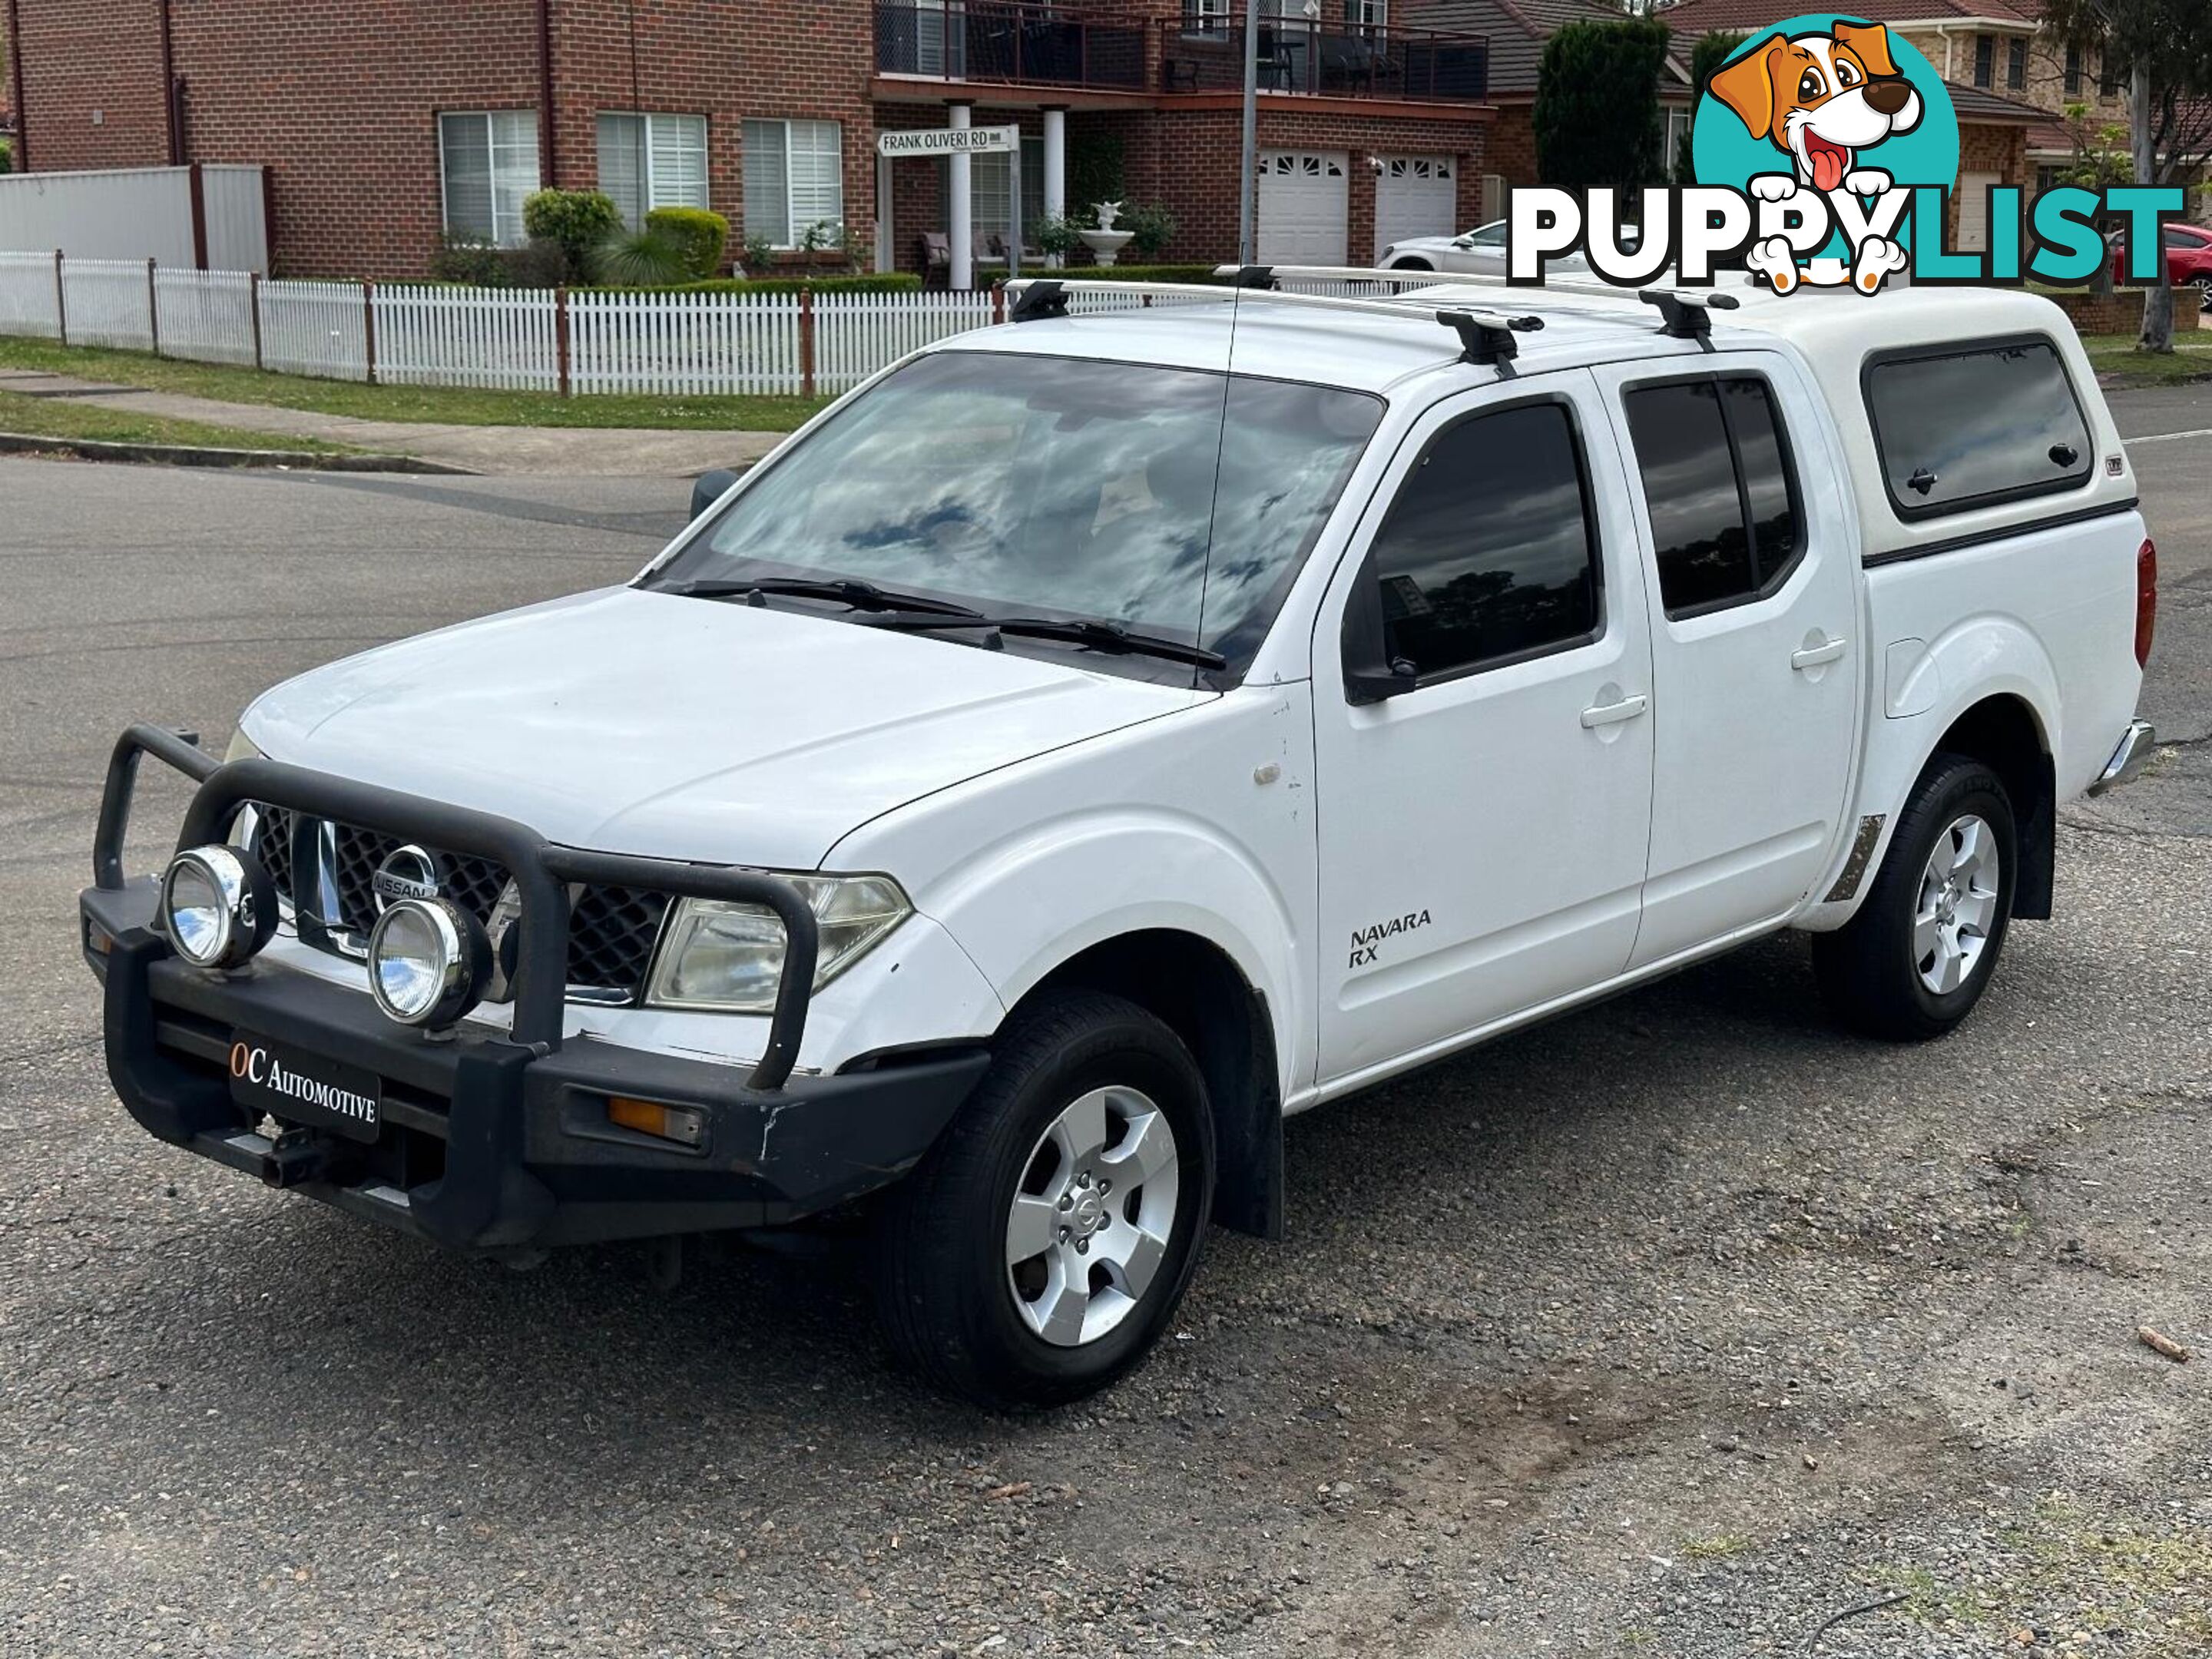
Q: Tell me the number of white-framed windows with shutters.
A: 3